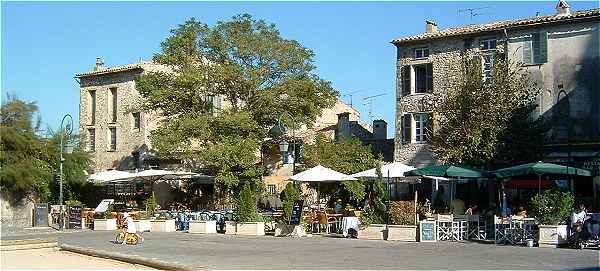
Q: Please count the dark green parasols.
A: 2